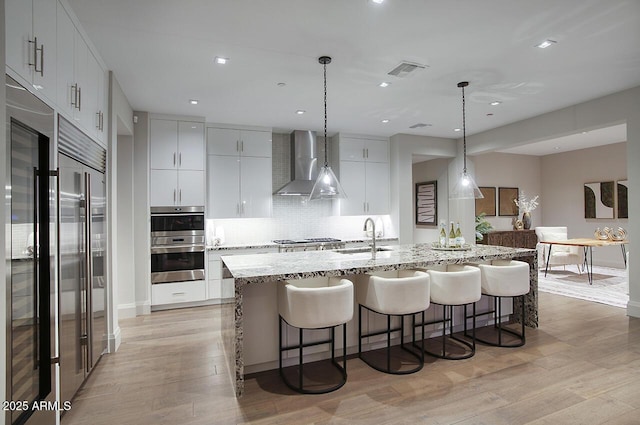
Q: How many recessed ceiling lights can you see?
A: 9